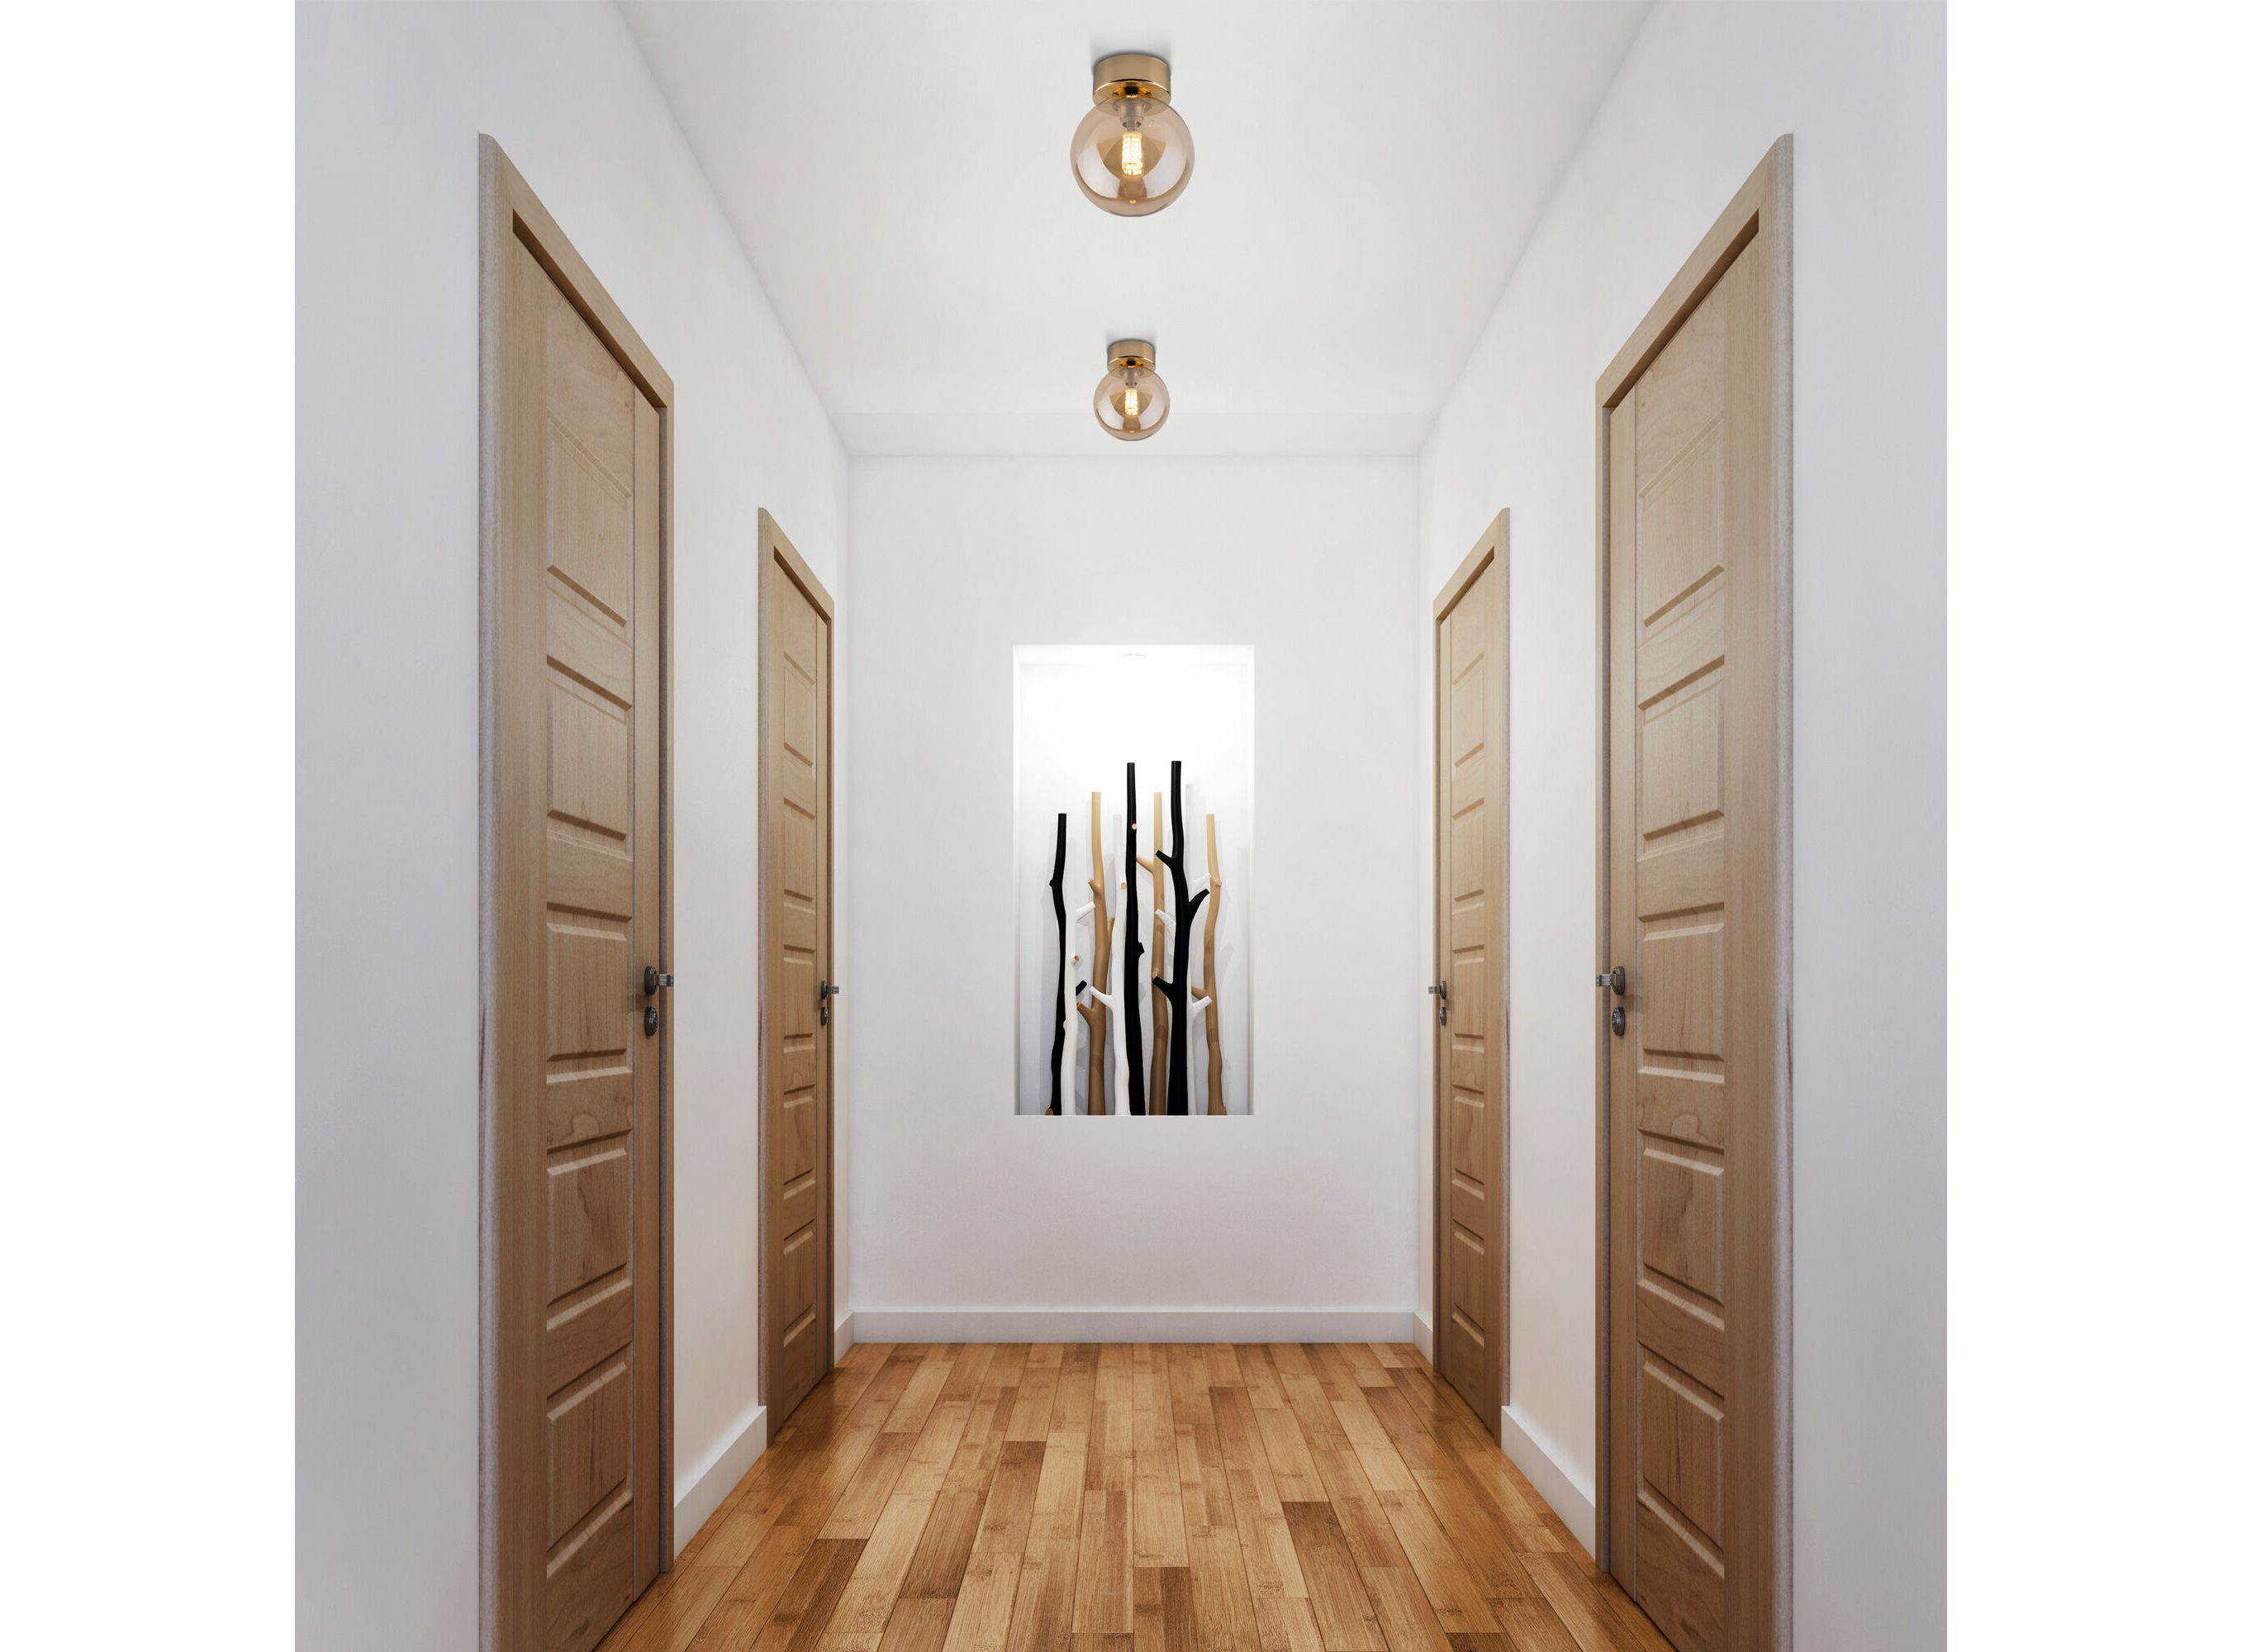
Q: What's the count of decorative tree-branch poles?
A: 9